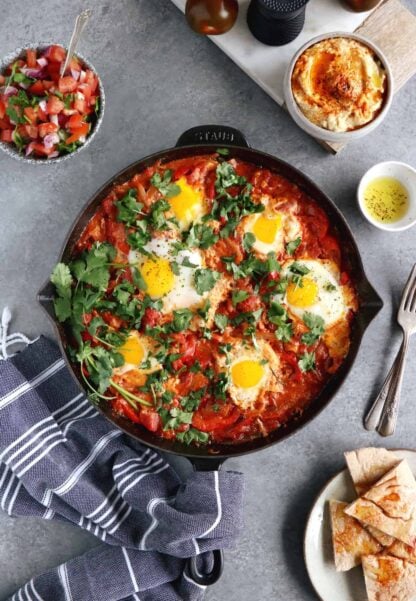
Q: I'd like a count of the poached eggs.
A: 6